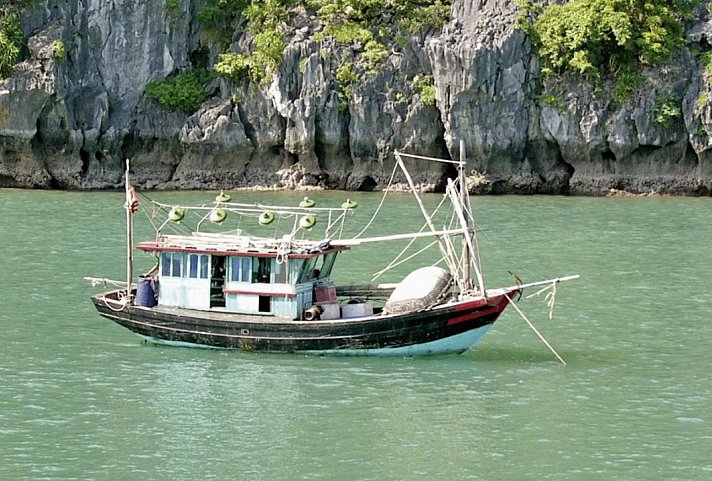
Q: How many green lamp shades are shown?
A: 7